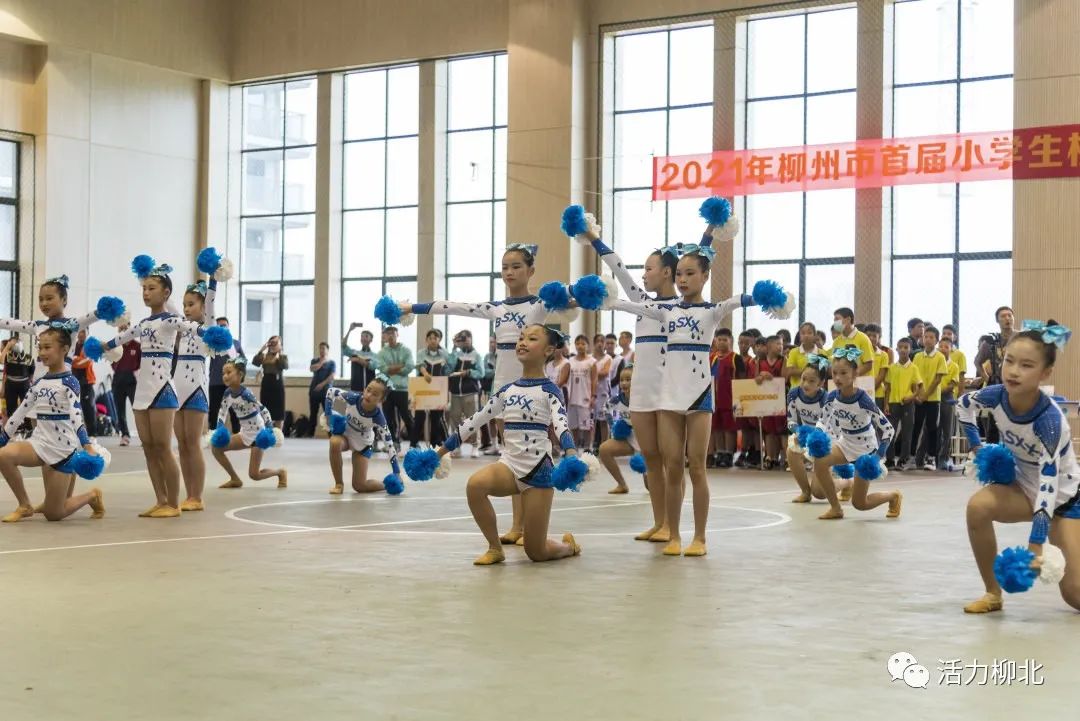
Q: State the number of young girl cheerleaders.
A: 14